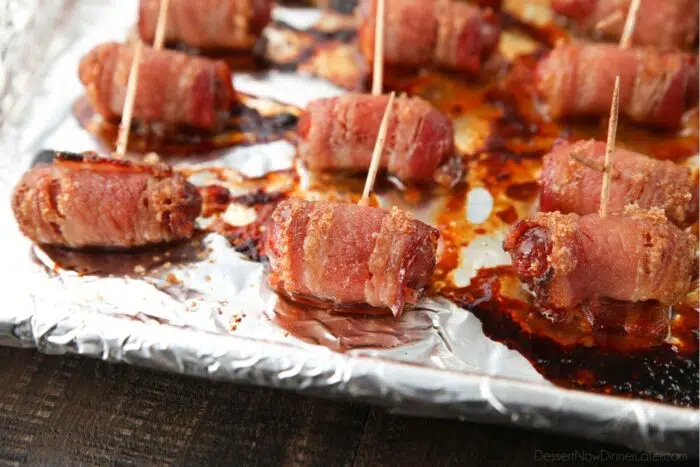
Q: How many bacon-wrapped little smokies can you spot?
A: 10